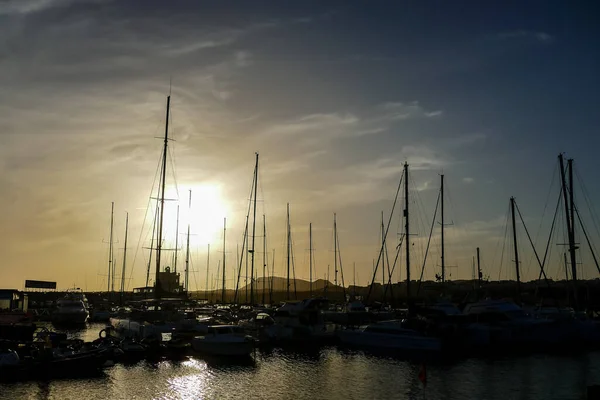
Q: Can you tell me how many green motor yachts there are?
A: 0